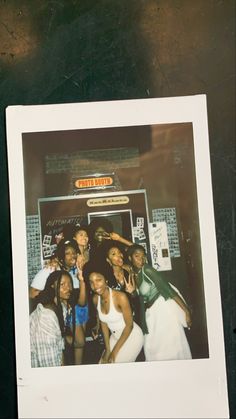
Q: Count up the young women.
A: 7